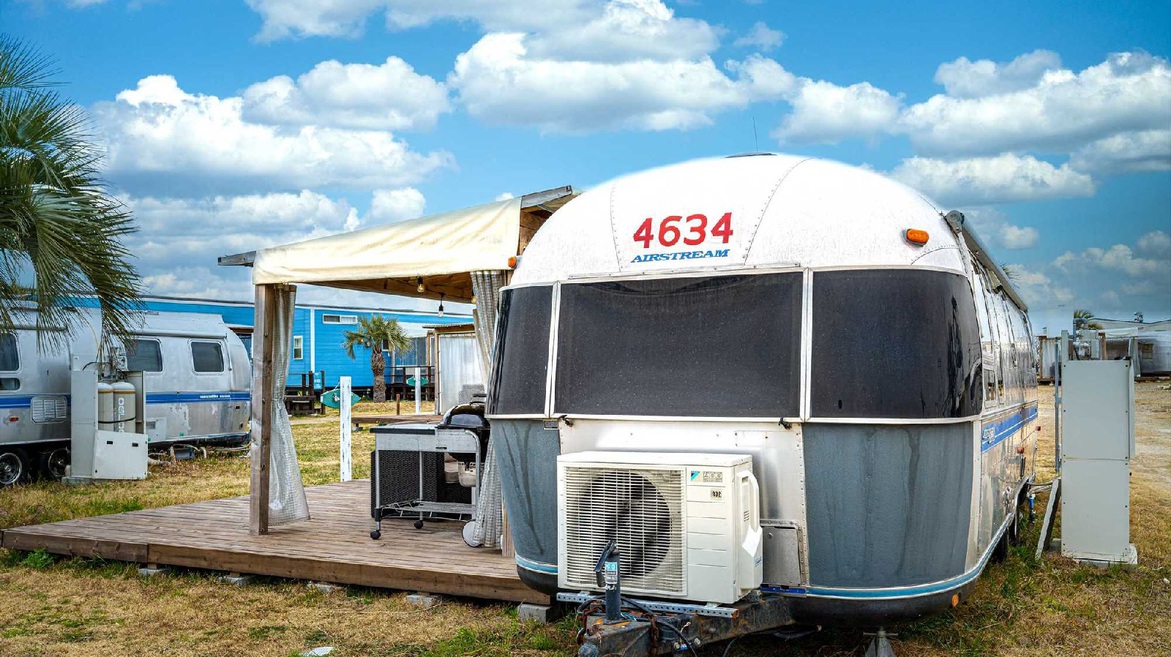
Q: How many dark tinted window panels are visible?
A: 3